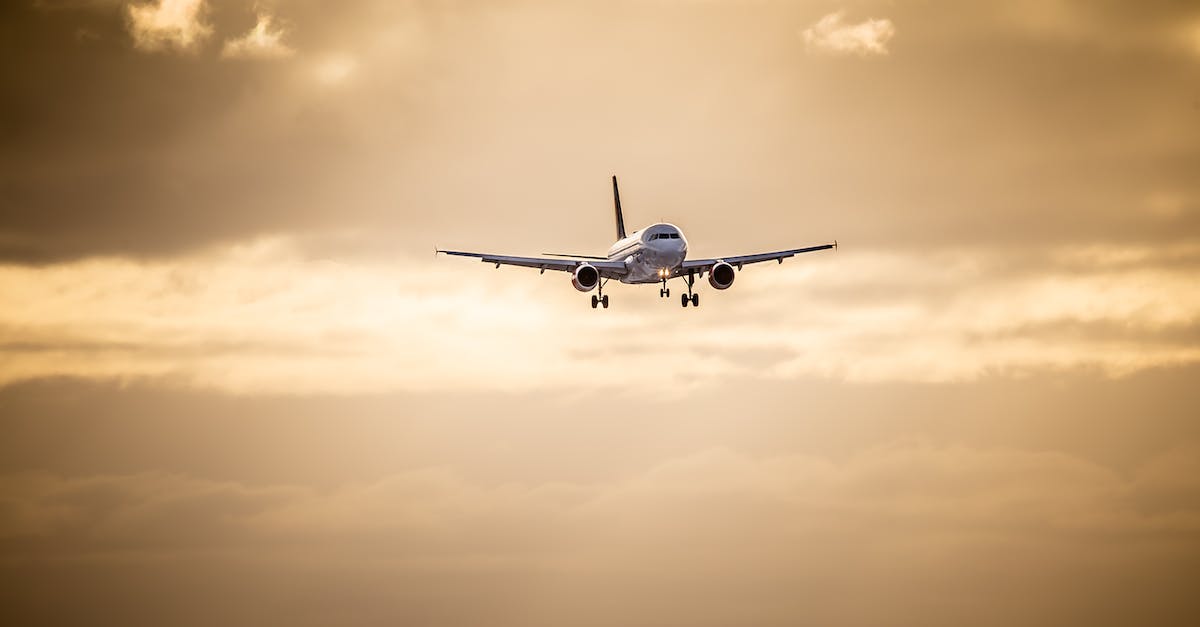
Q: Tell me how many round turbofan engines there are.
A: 2